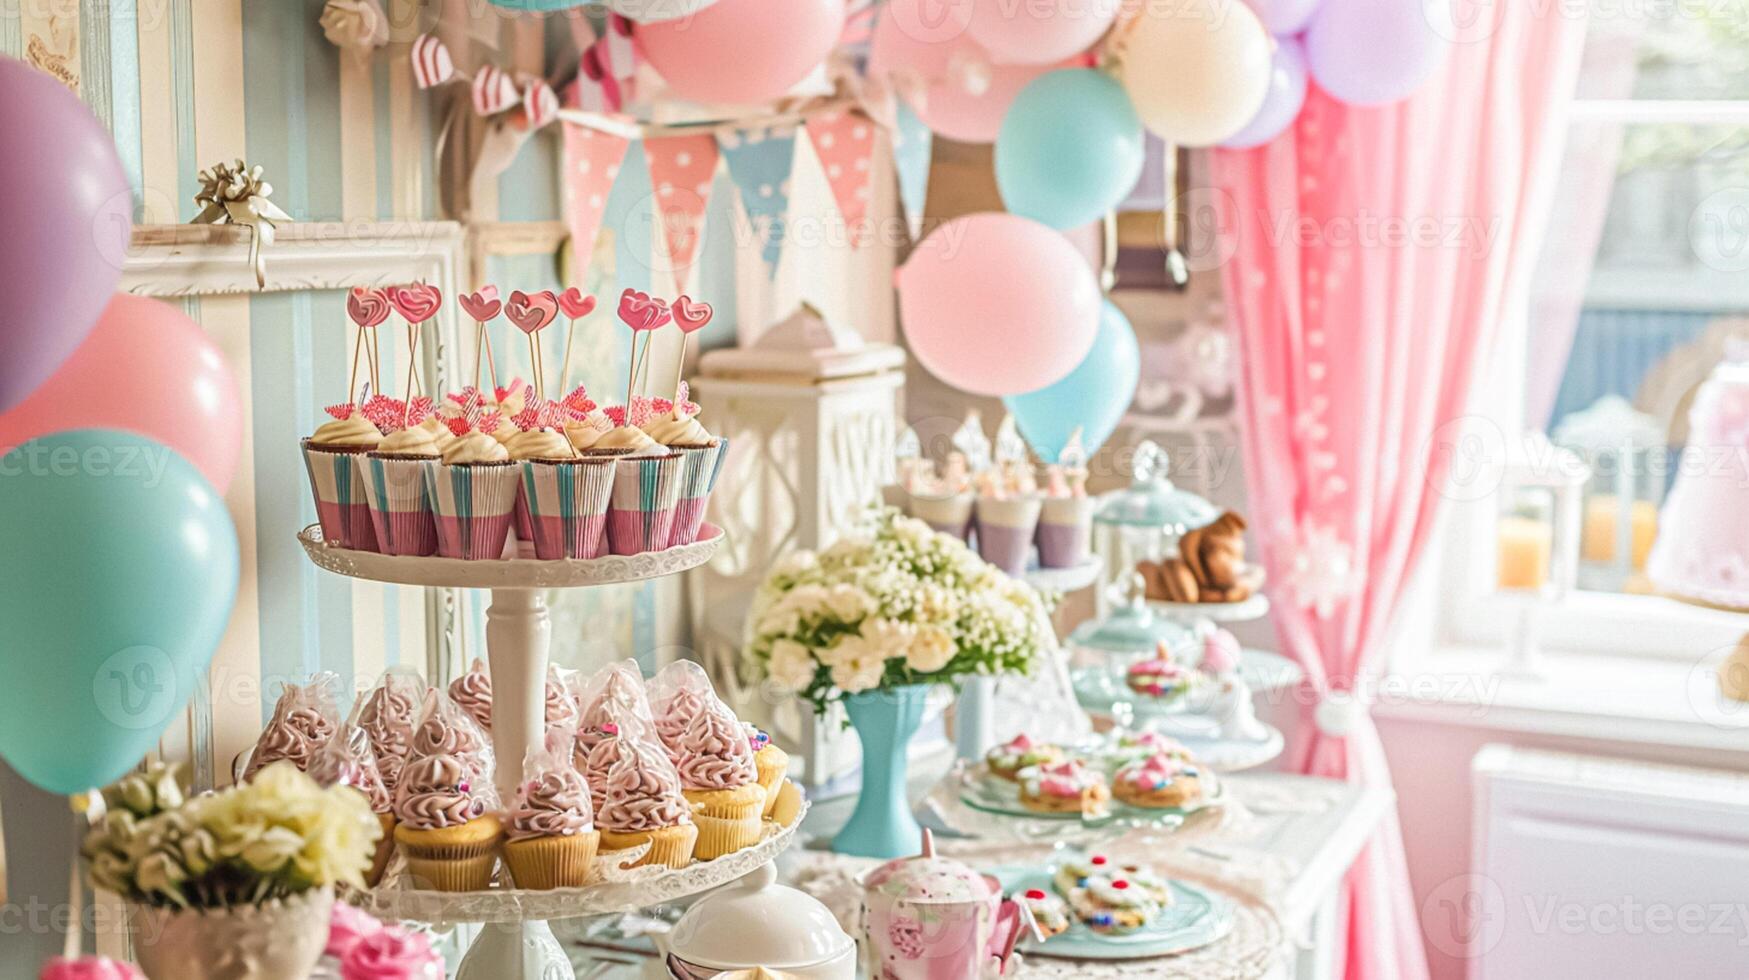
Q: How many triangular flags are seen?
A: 5